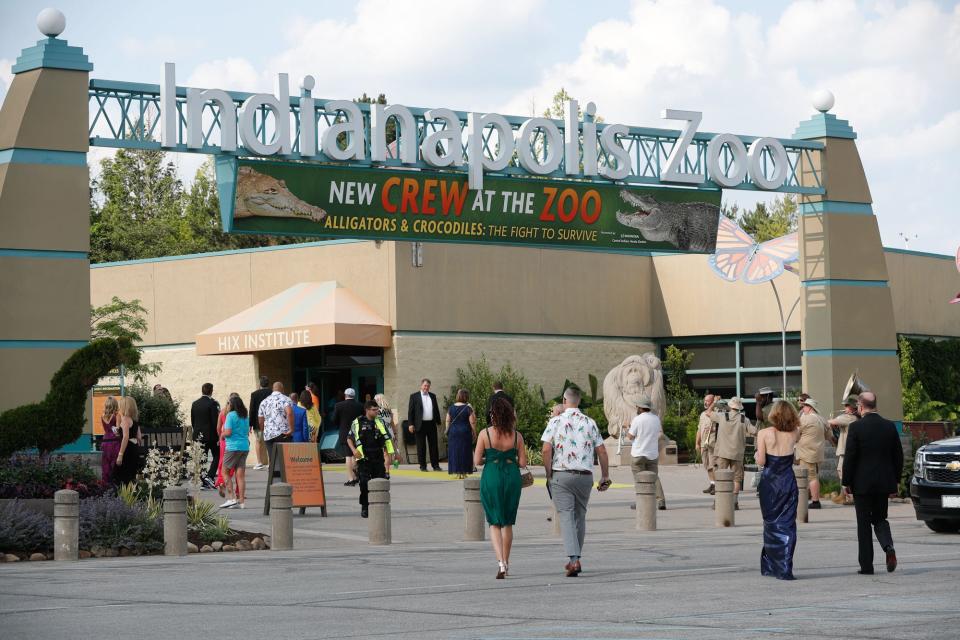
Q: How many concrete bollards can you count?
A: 9